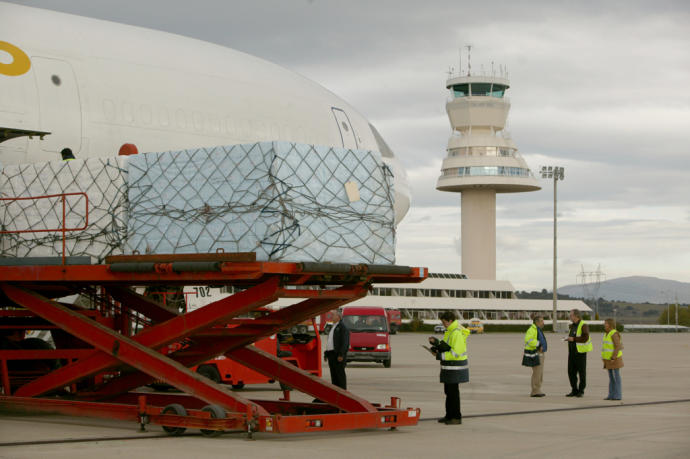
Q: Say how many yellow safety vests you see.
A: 4